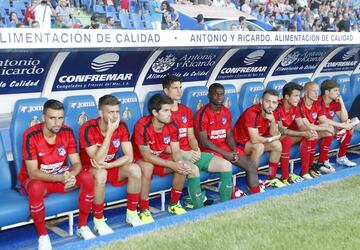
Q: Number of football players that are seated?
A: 9